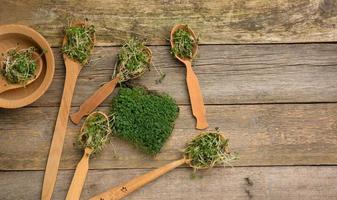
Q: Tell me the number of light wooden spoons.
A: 6